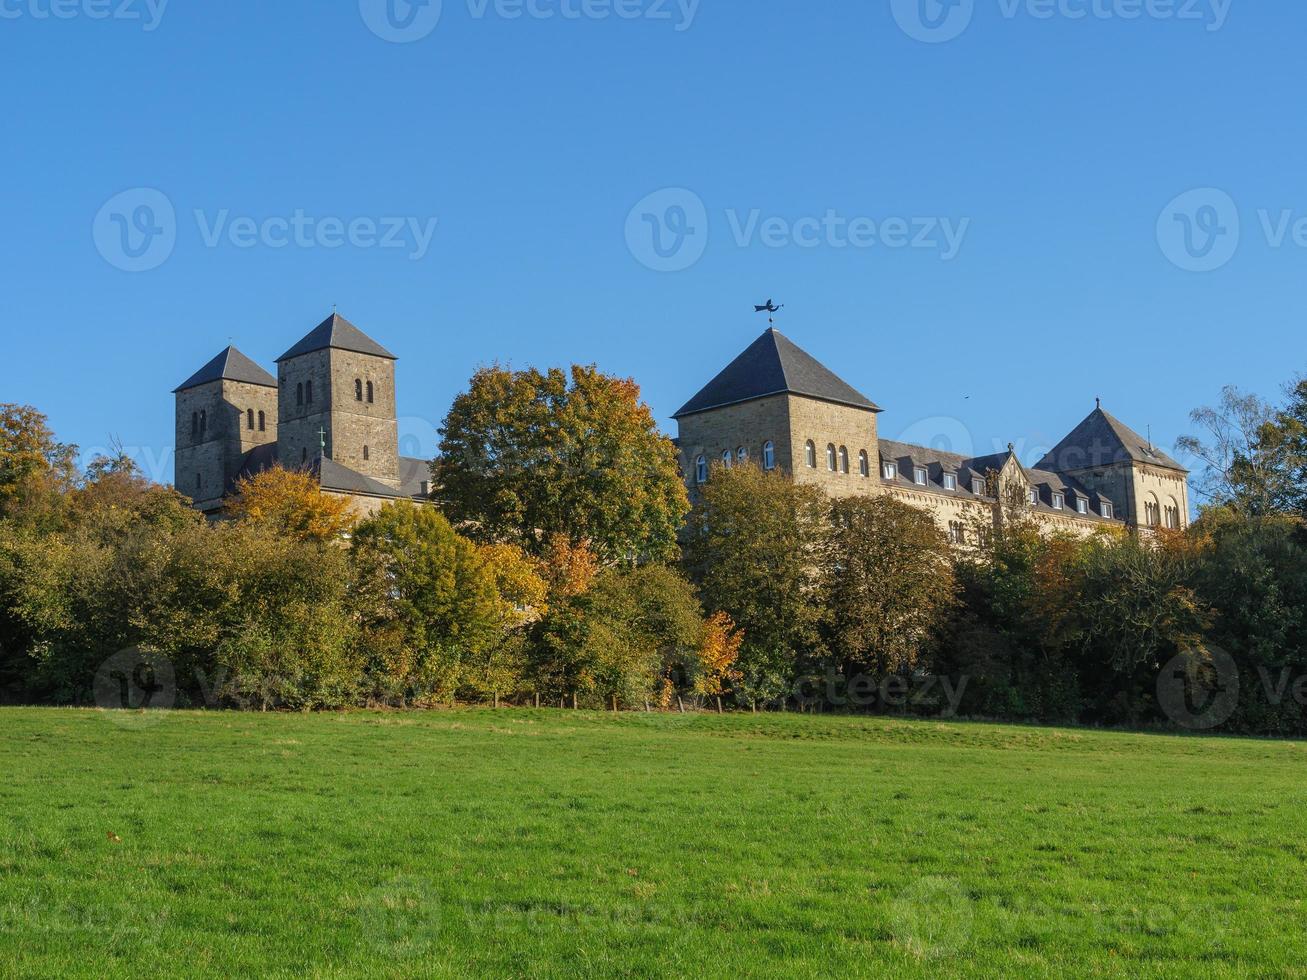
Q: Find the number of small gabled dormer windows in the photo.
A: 8